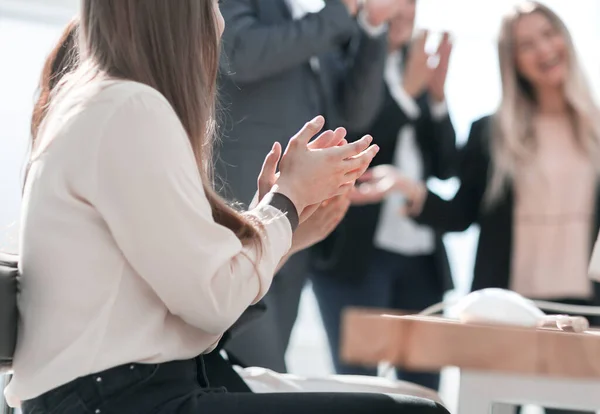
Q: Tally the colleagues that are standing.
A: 3